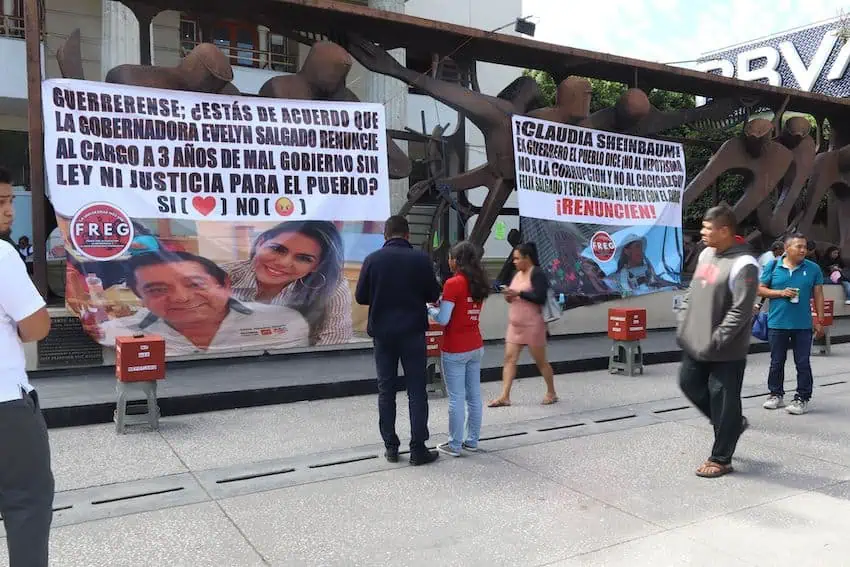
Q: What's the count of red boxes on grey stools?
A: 4